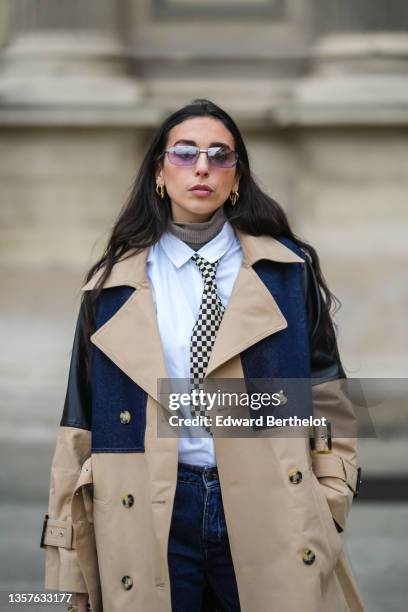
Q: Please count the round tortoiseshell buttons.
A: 6